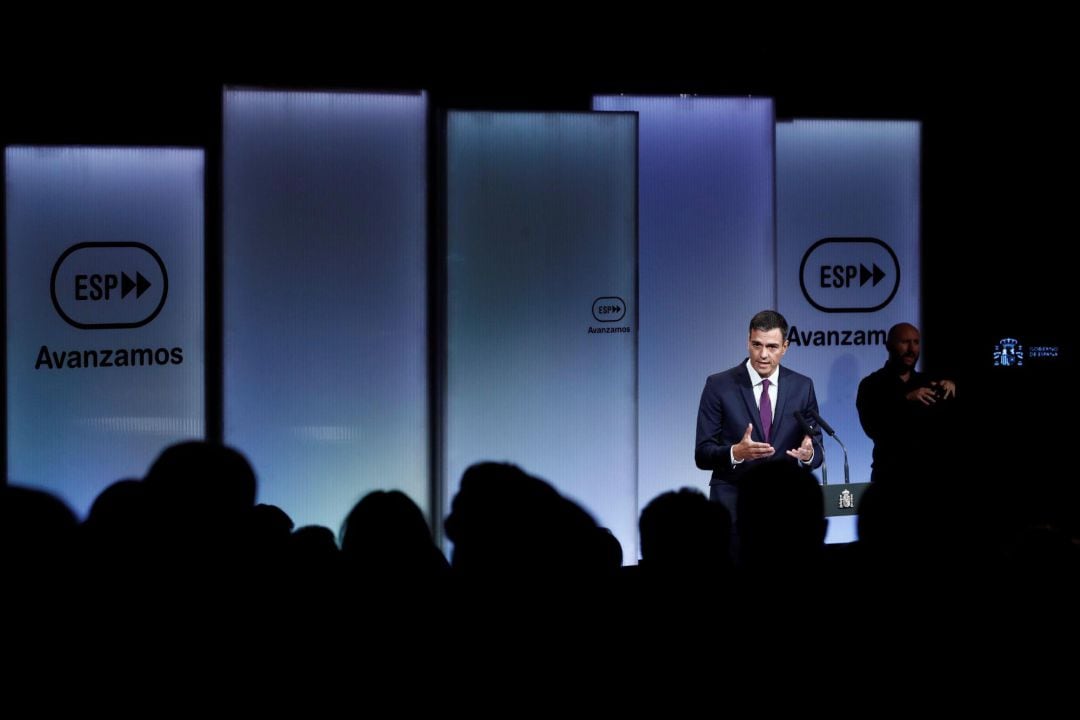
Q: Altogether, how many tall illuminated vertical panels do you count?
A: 5